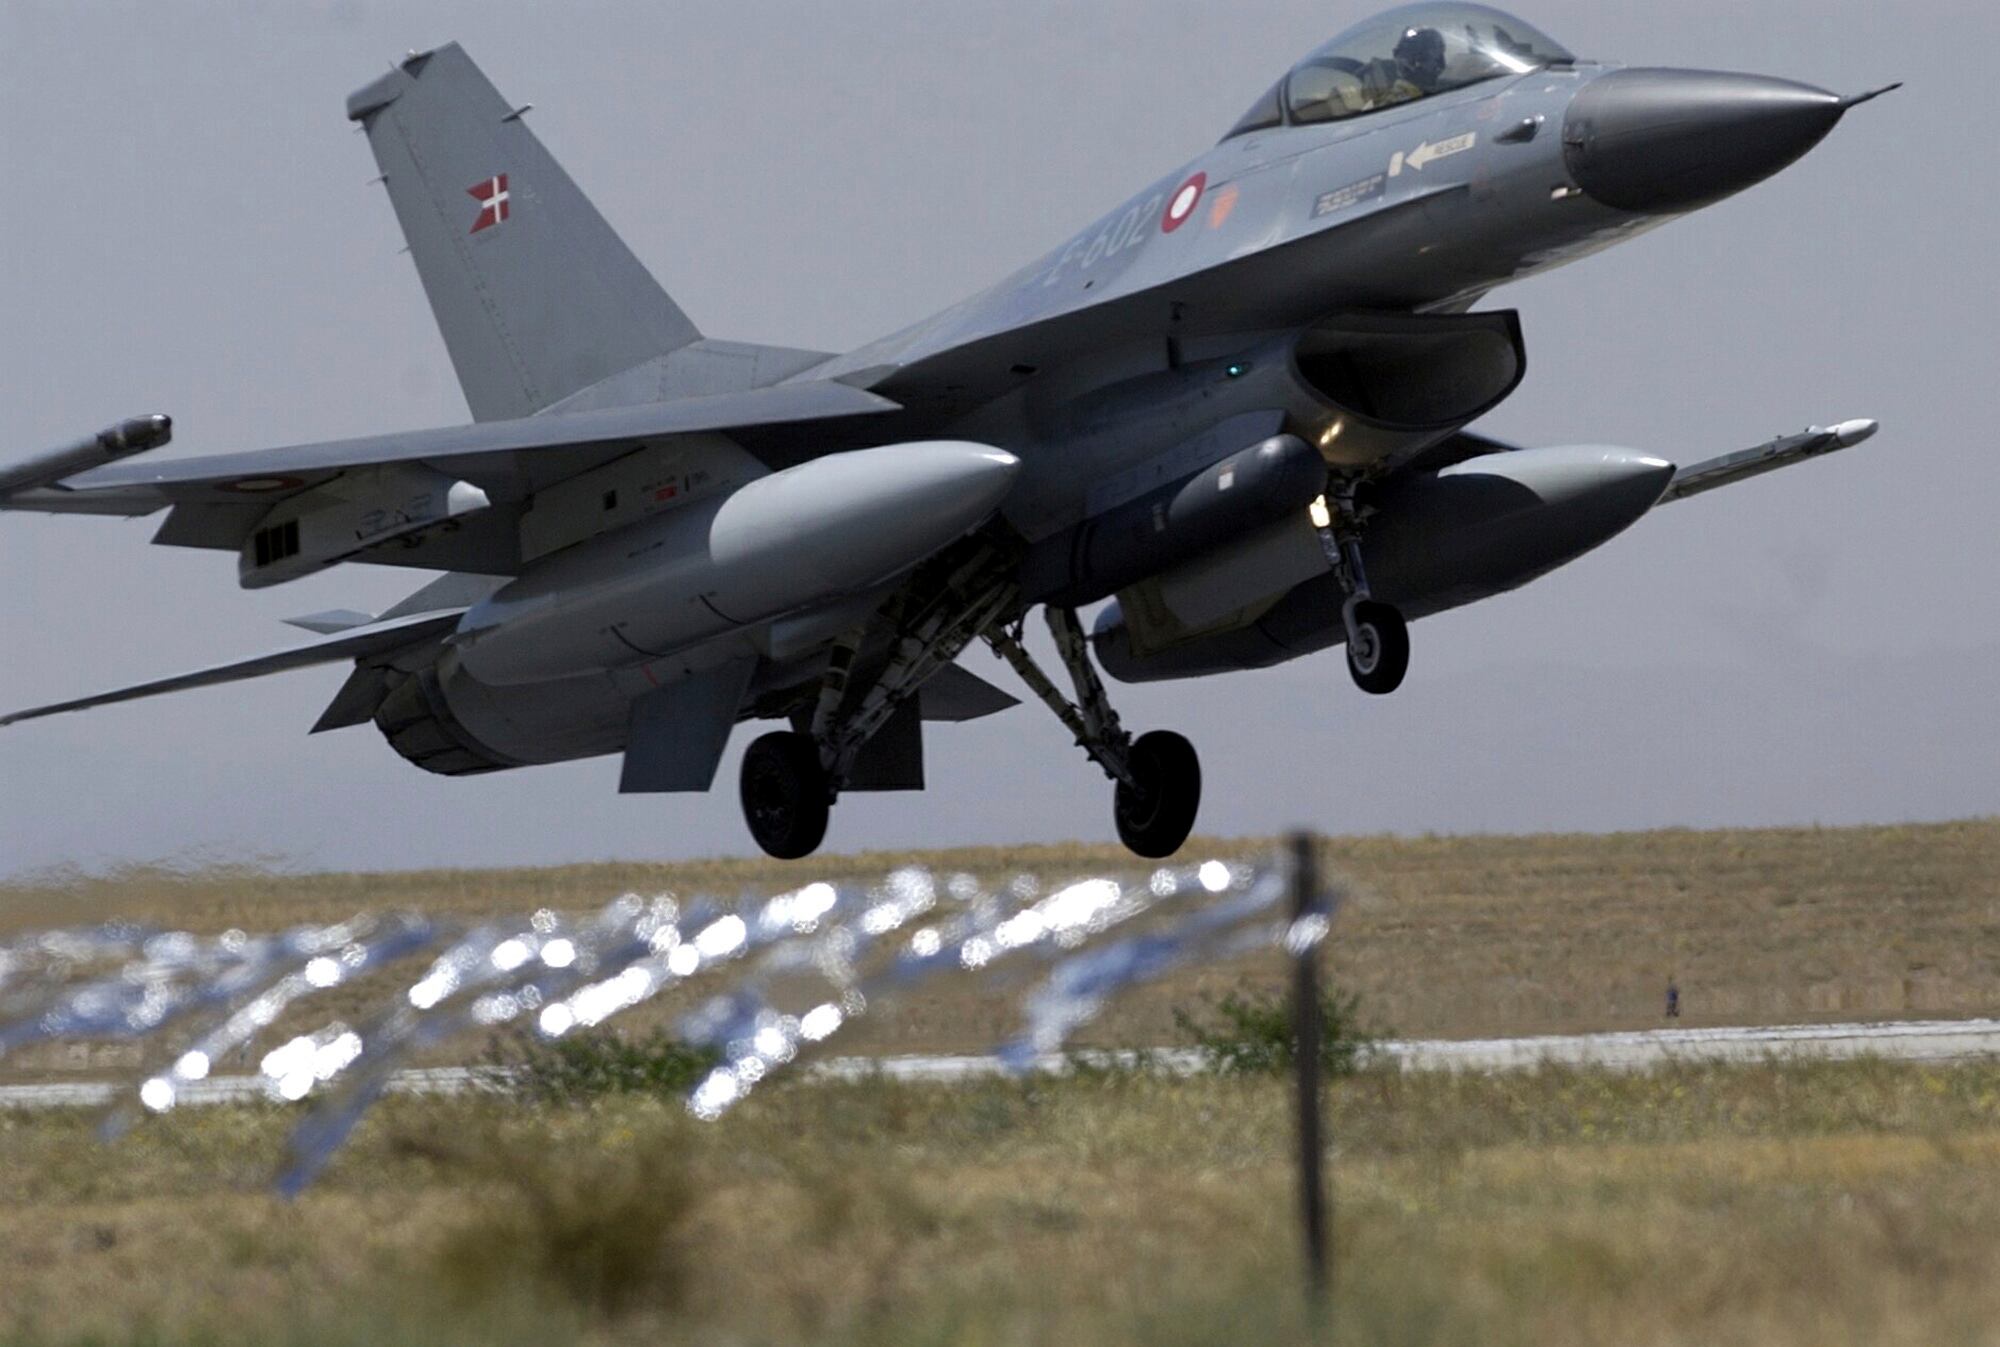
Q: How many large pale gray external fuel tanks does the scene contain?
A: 2